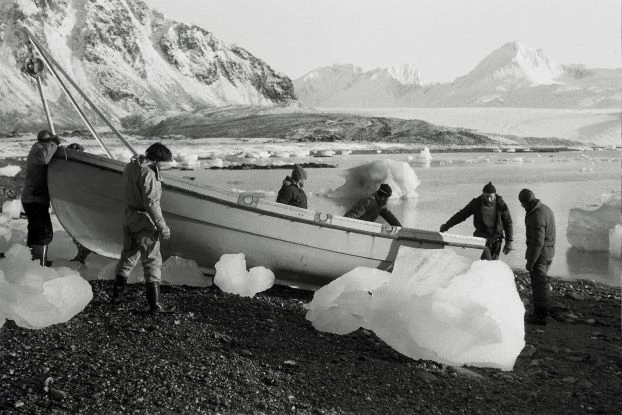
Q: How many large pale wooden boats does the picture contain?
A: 1